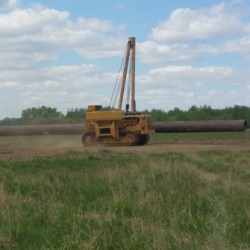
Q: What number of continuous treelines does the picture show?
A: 1